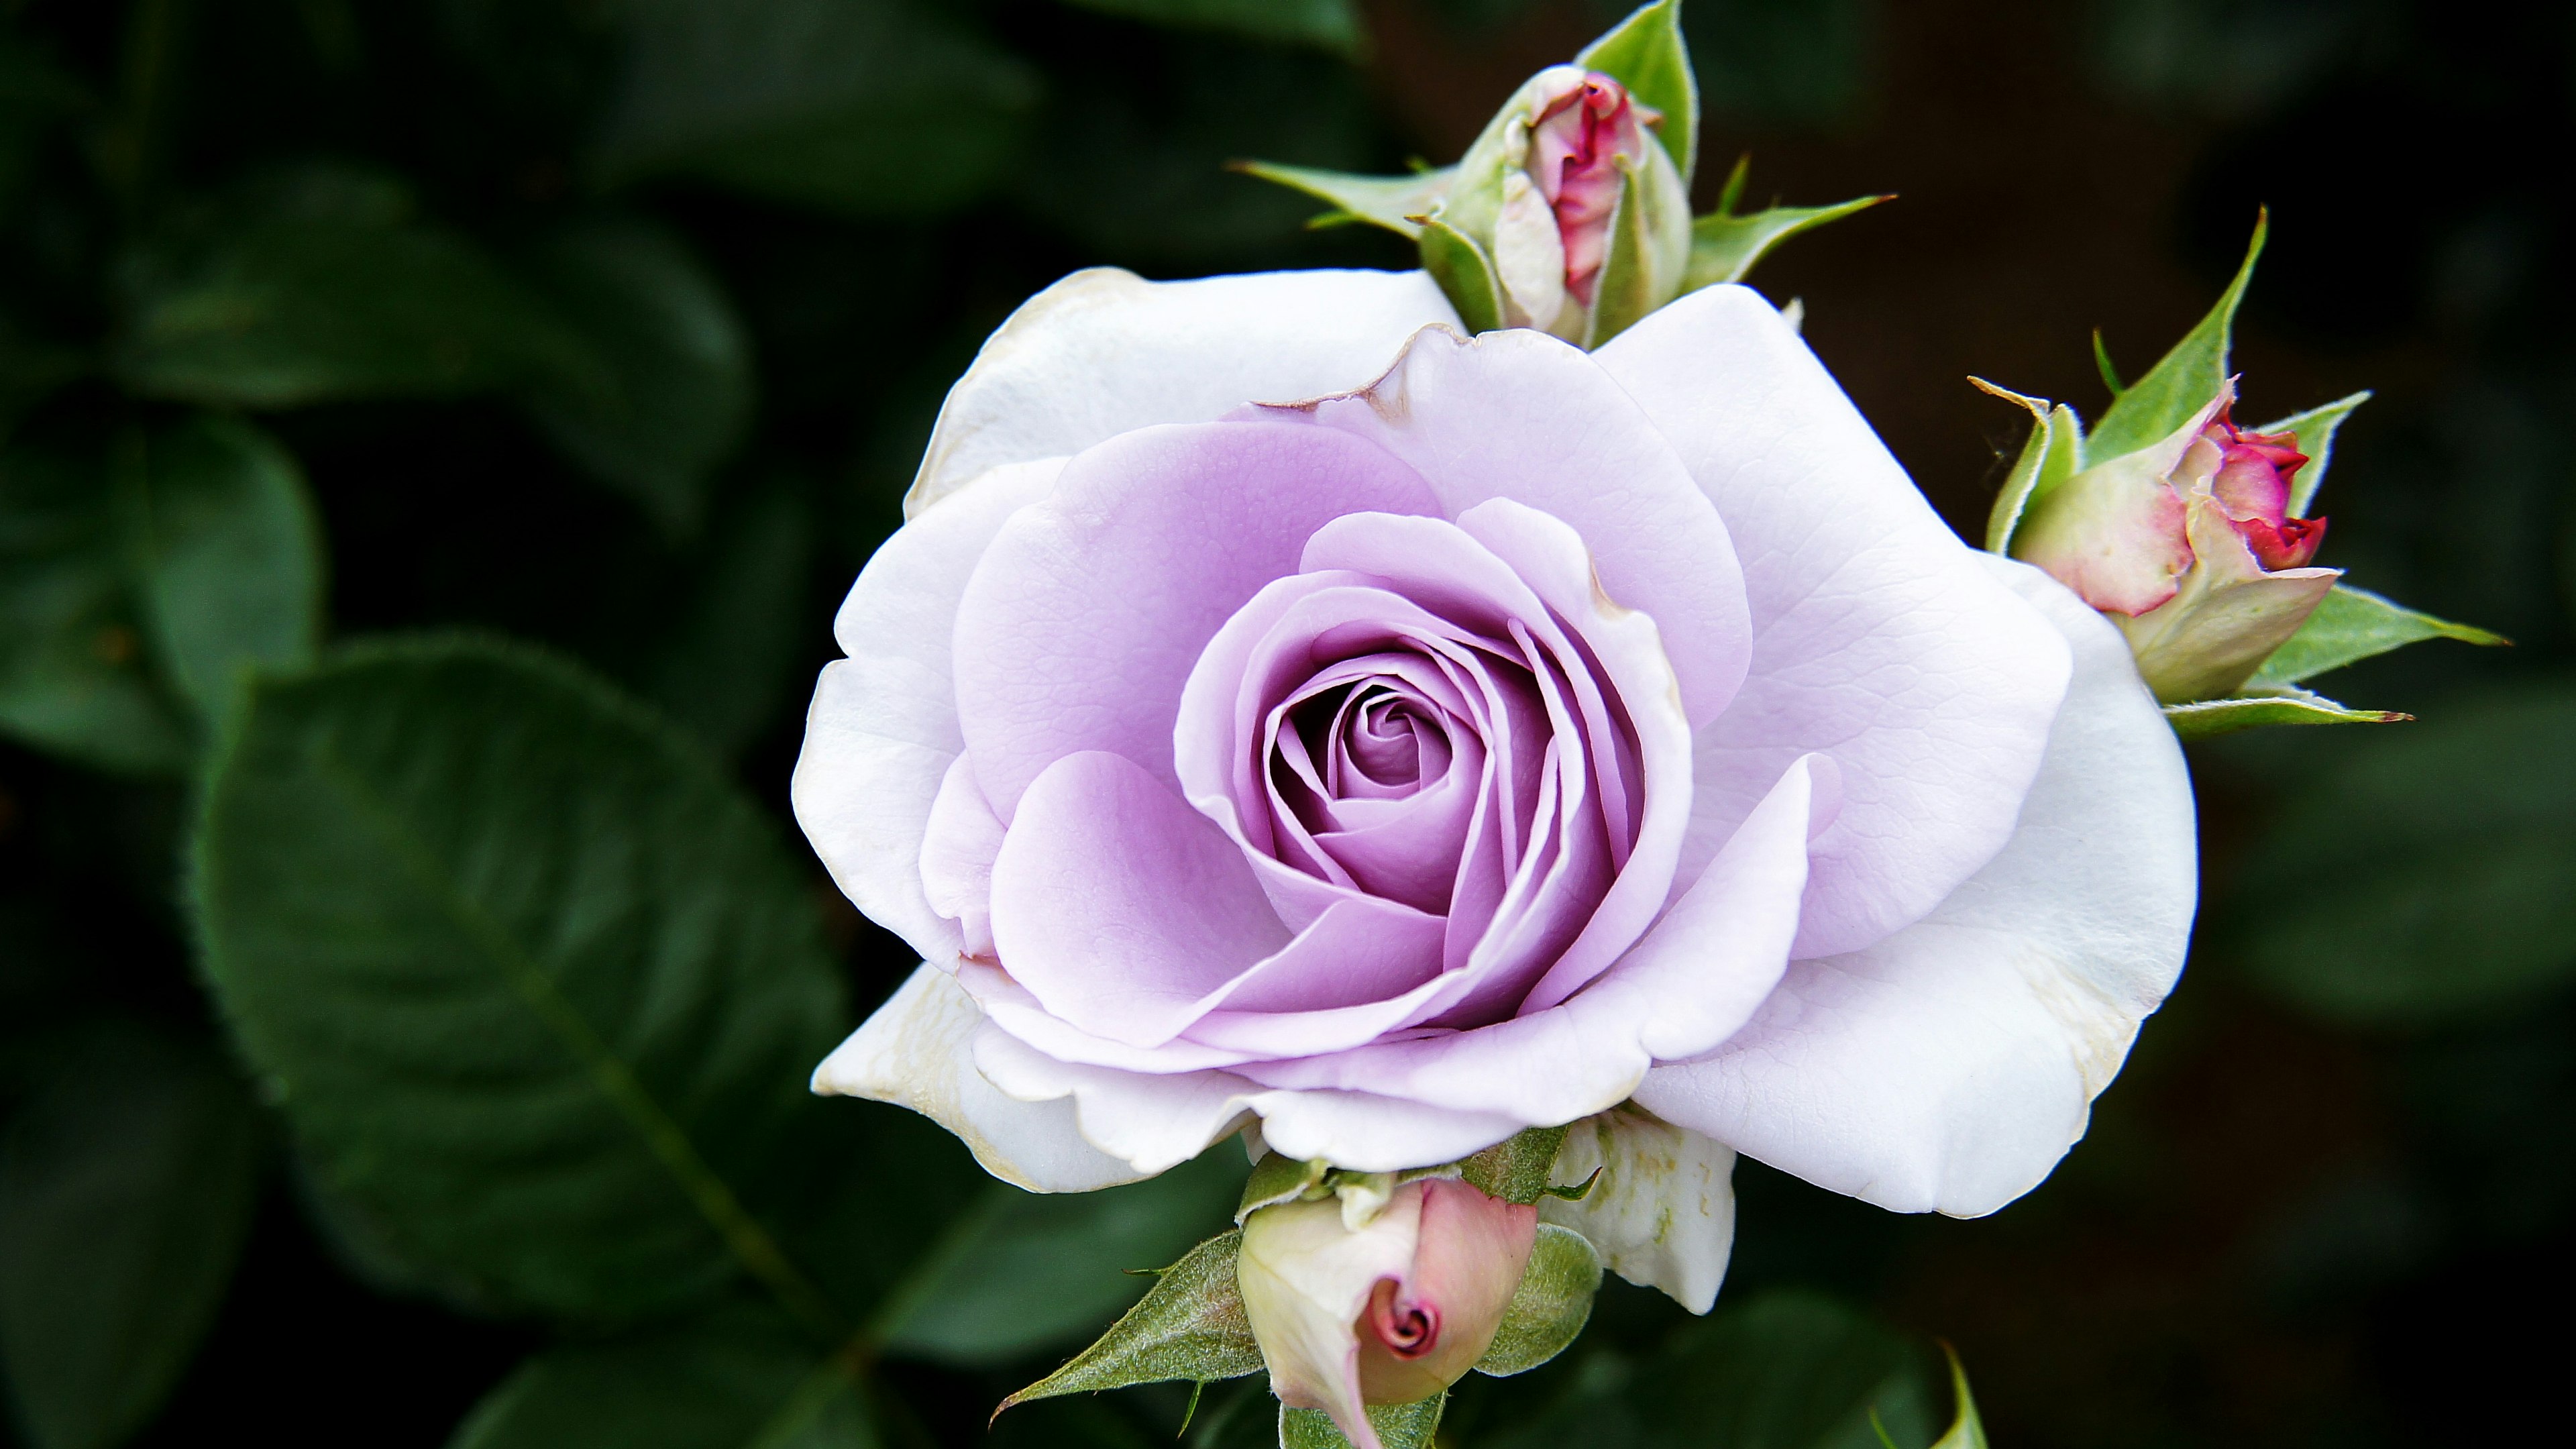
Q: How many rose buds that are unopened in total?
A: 3